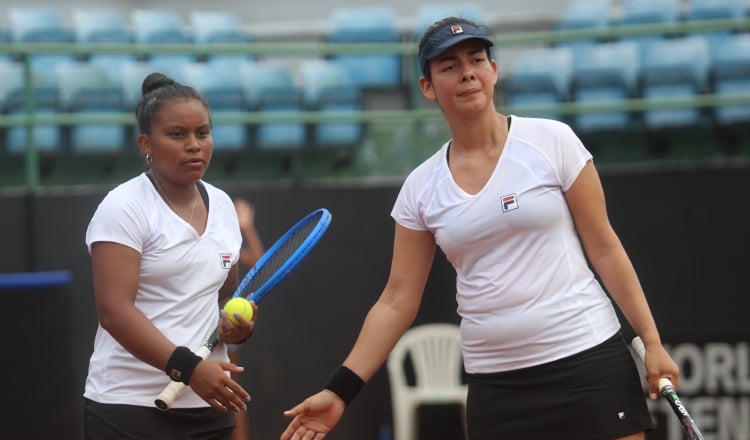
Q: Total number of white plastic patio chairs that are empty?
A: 1